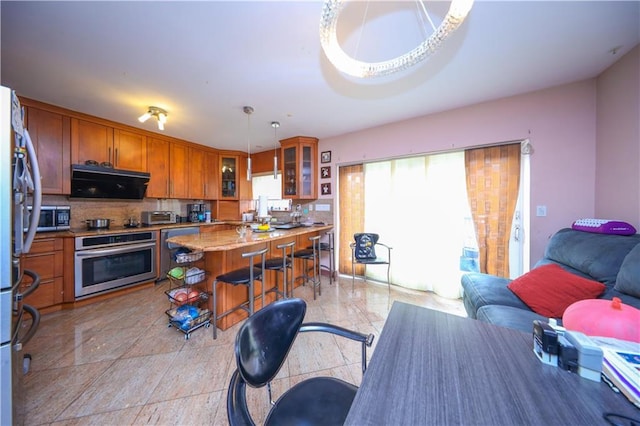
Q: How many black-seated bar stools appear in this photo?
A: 4